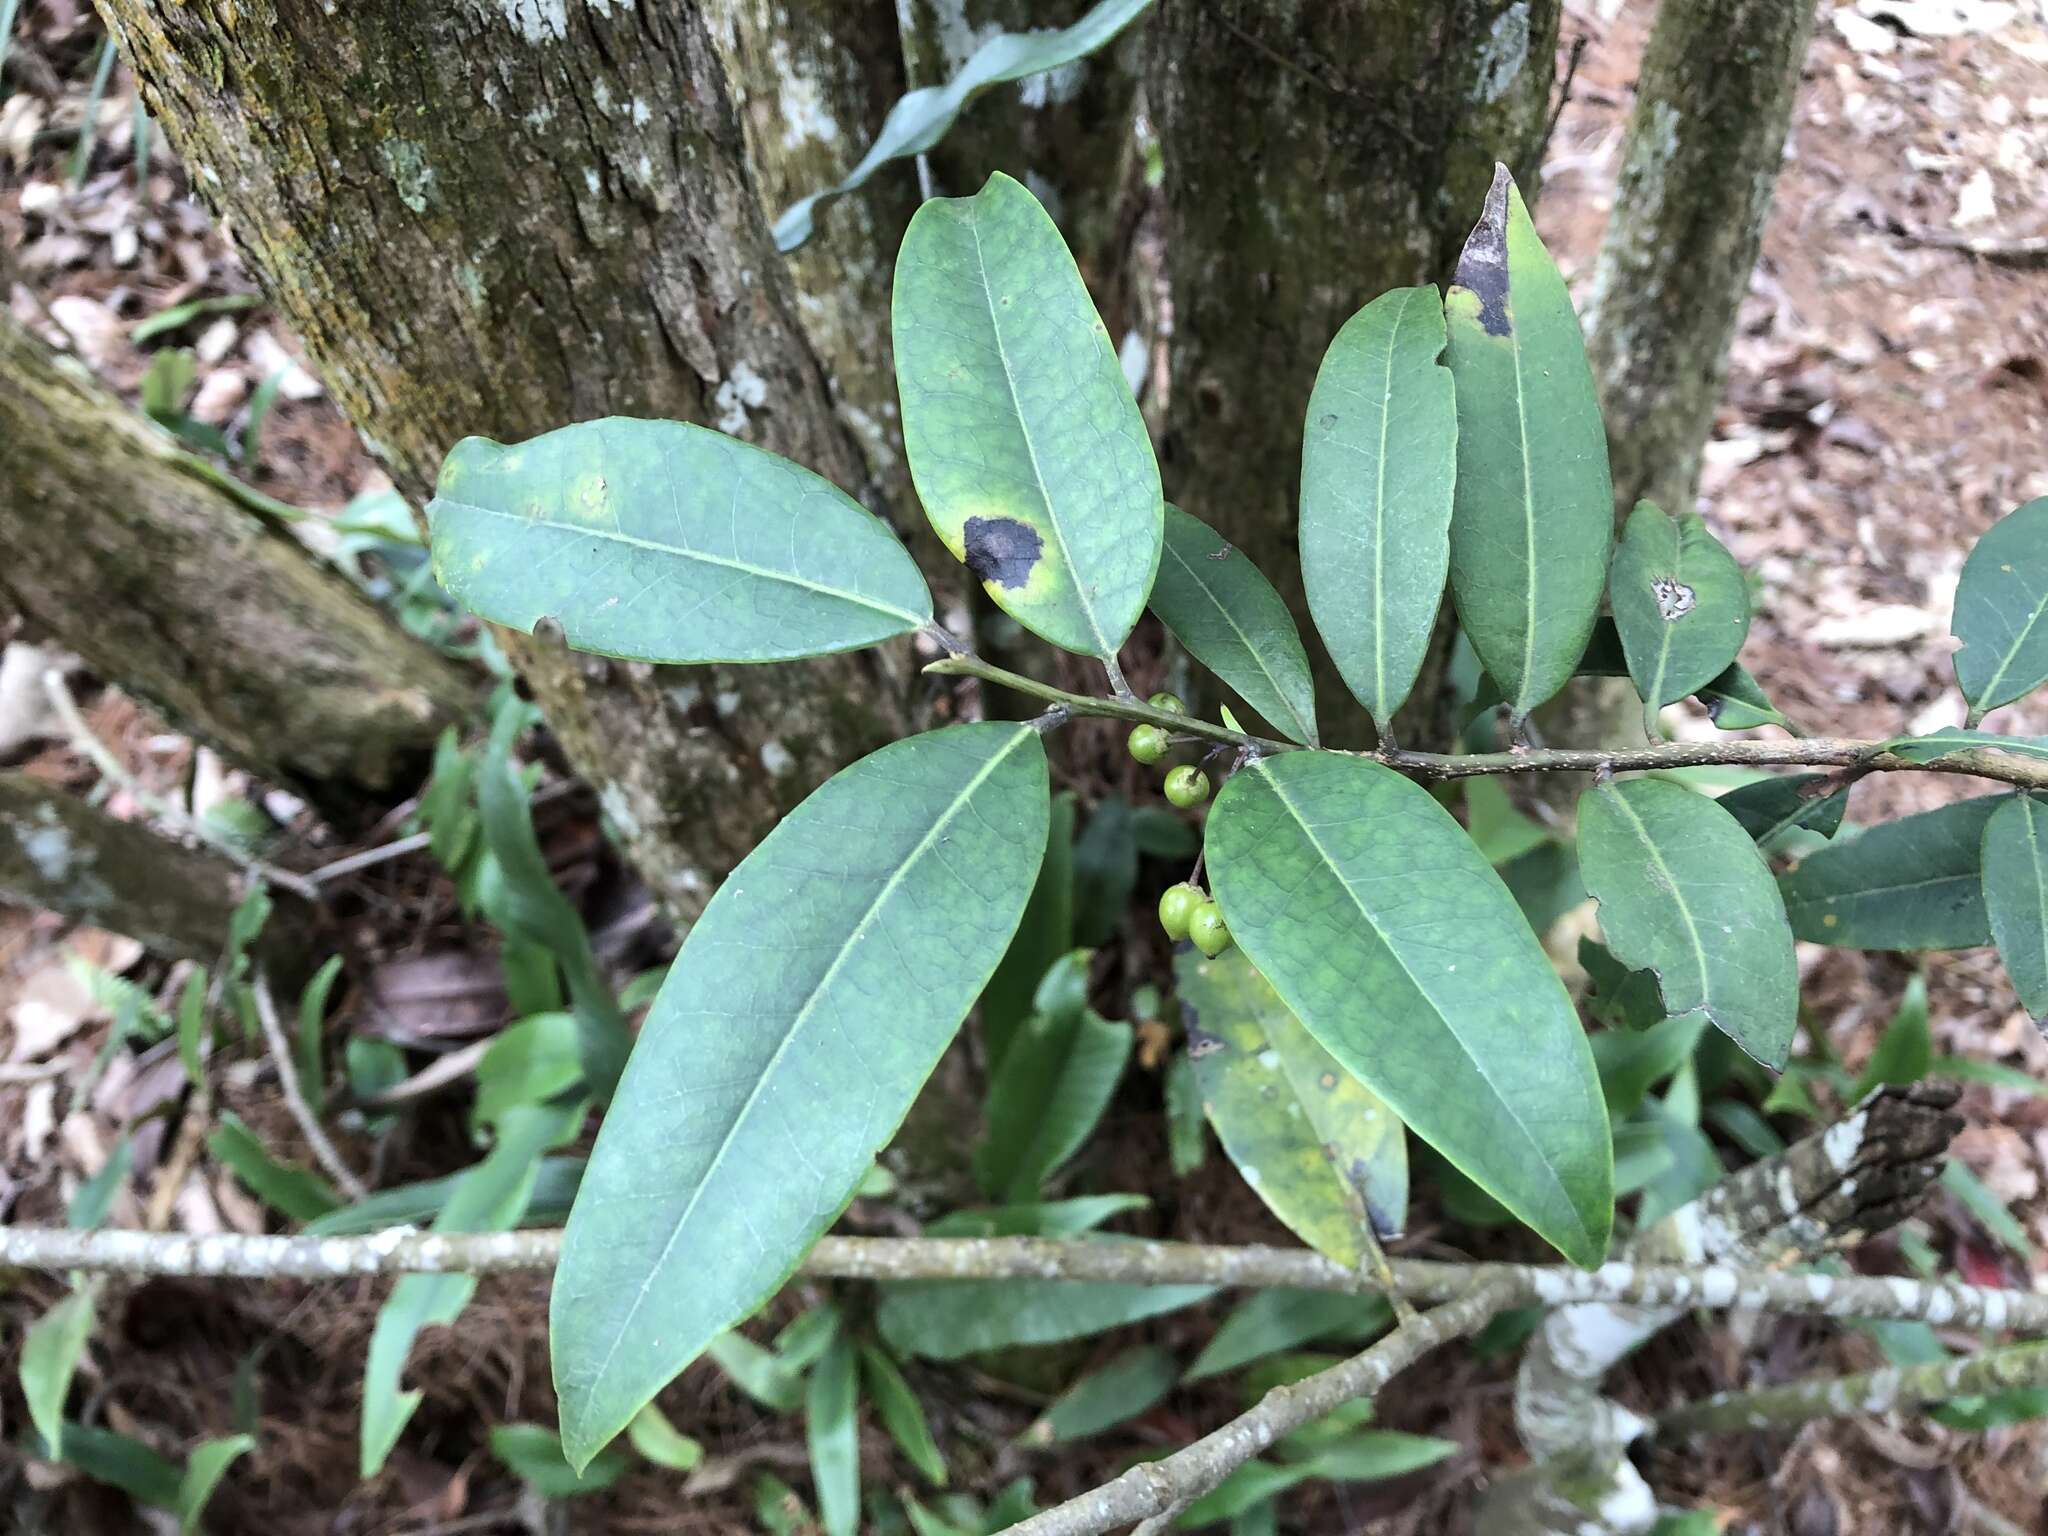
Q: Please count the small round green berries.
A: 5